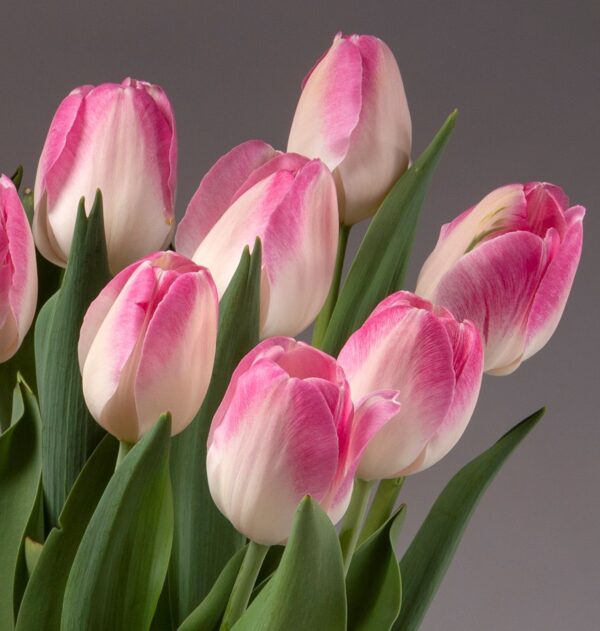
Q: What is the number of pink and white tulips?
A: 8